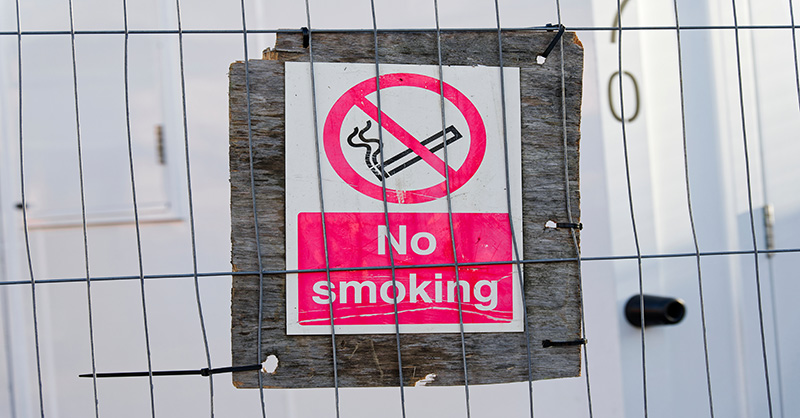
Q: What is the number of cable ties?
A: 5